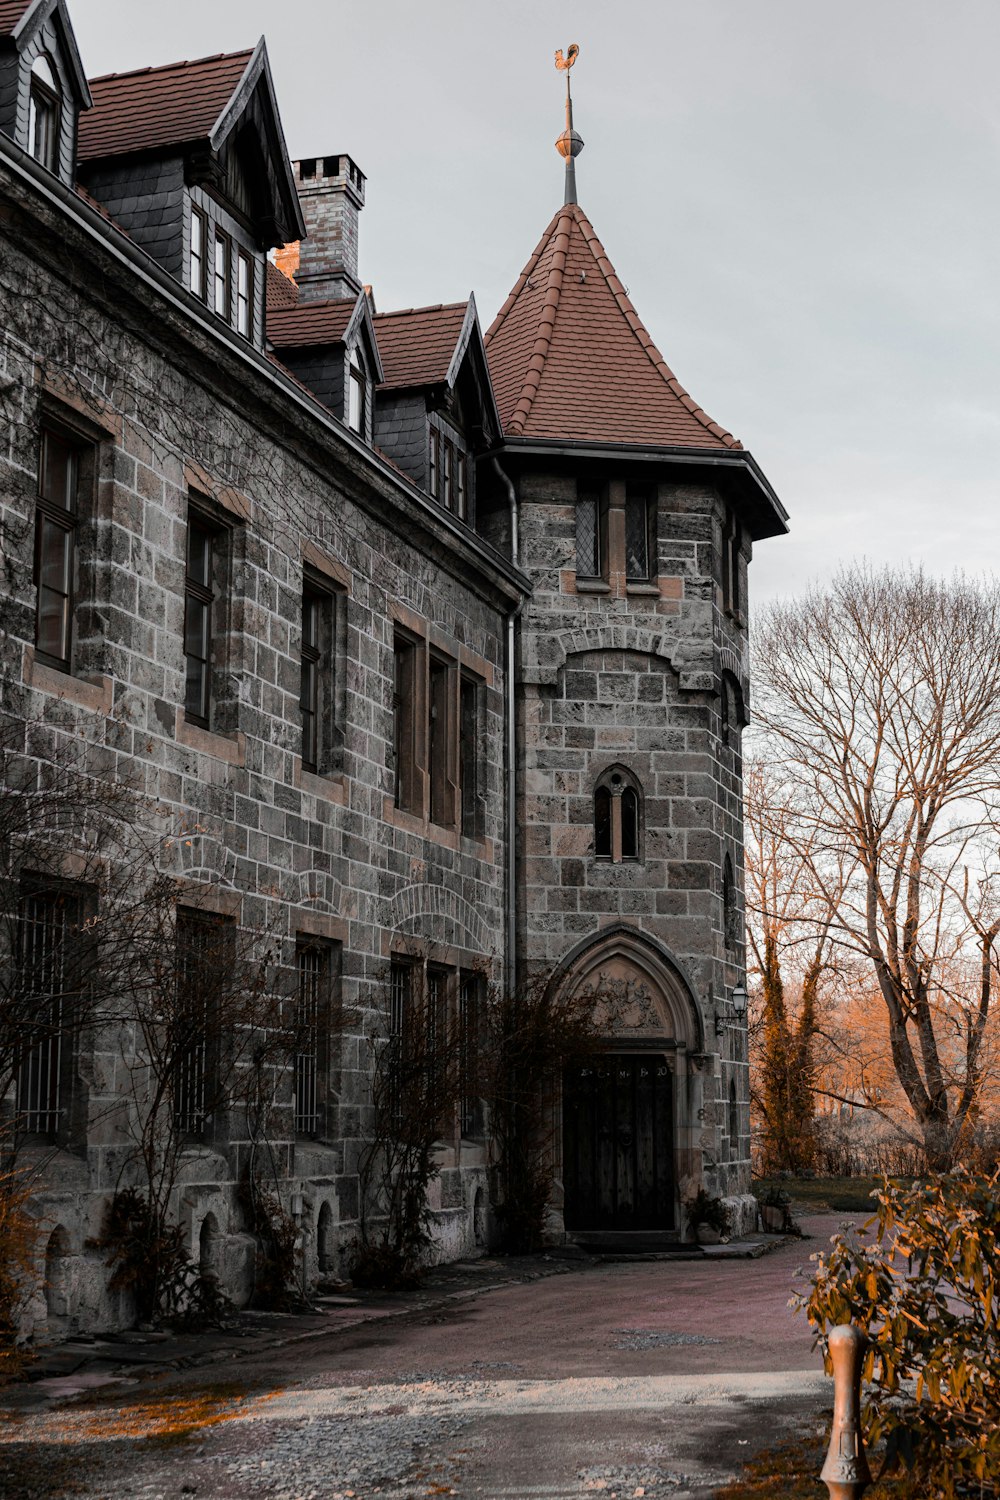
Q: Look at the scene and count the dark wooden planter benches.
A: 0